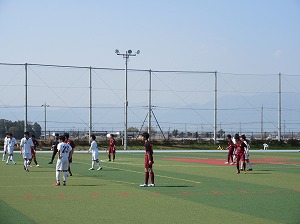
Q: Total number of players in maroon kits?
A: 6